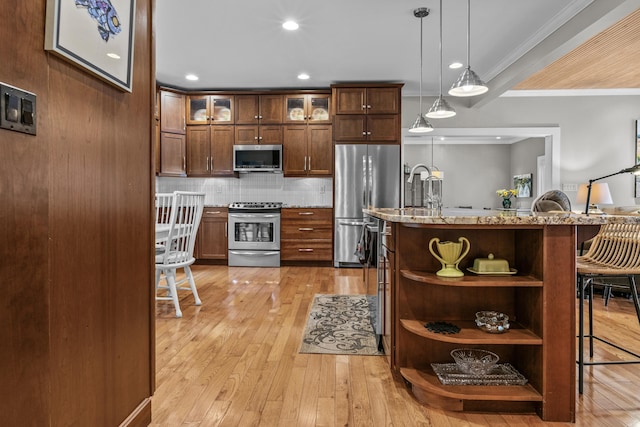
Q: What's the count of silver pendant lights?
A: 3